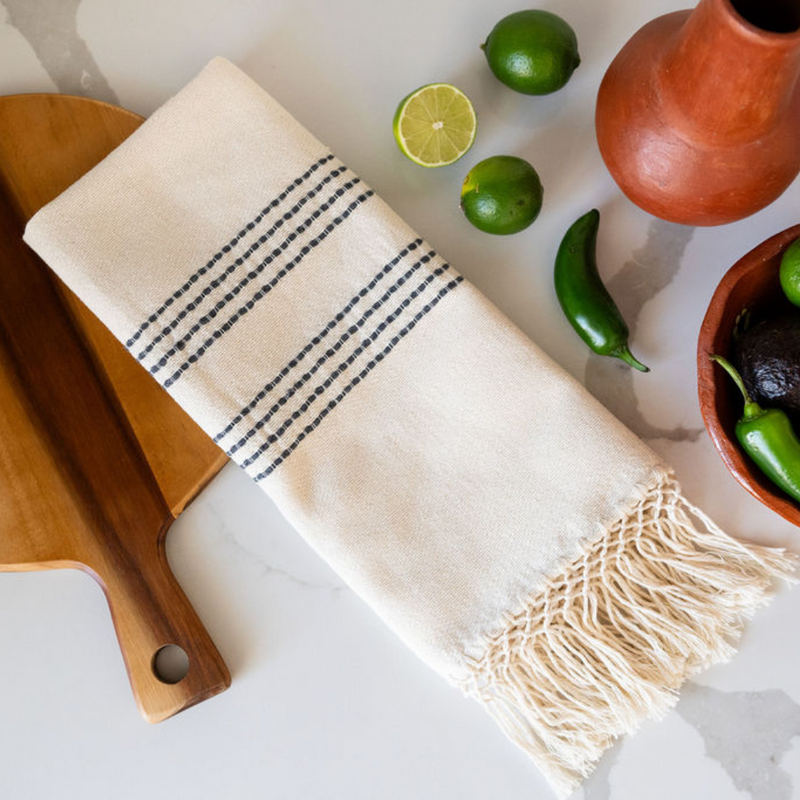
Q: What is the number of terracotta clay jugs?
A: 1